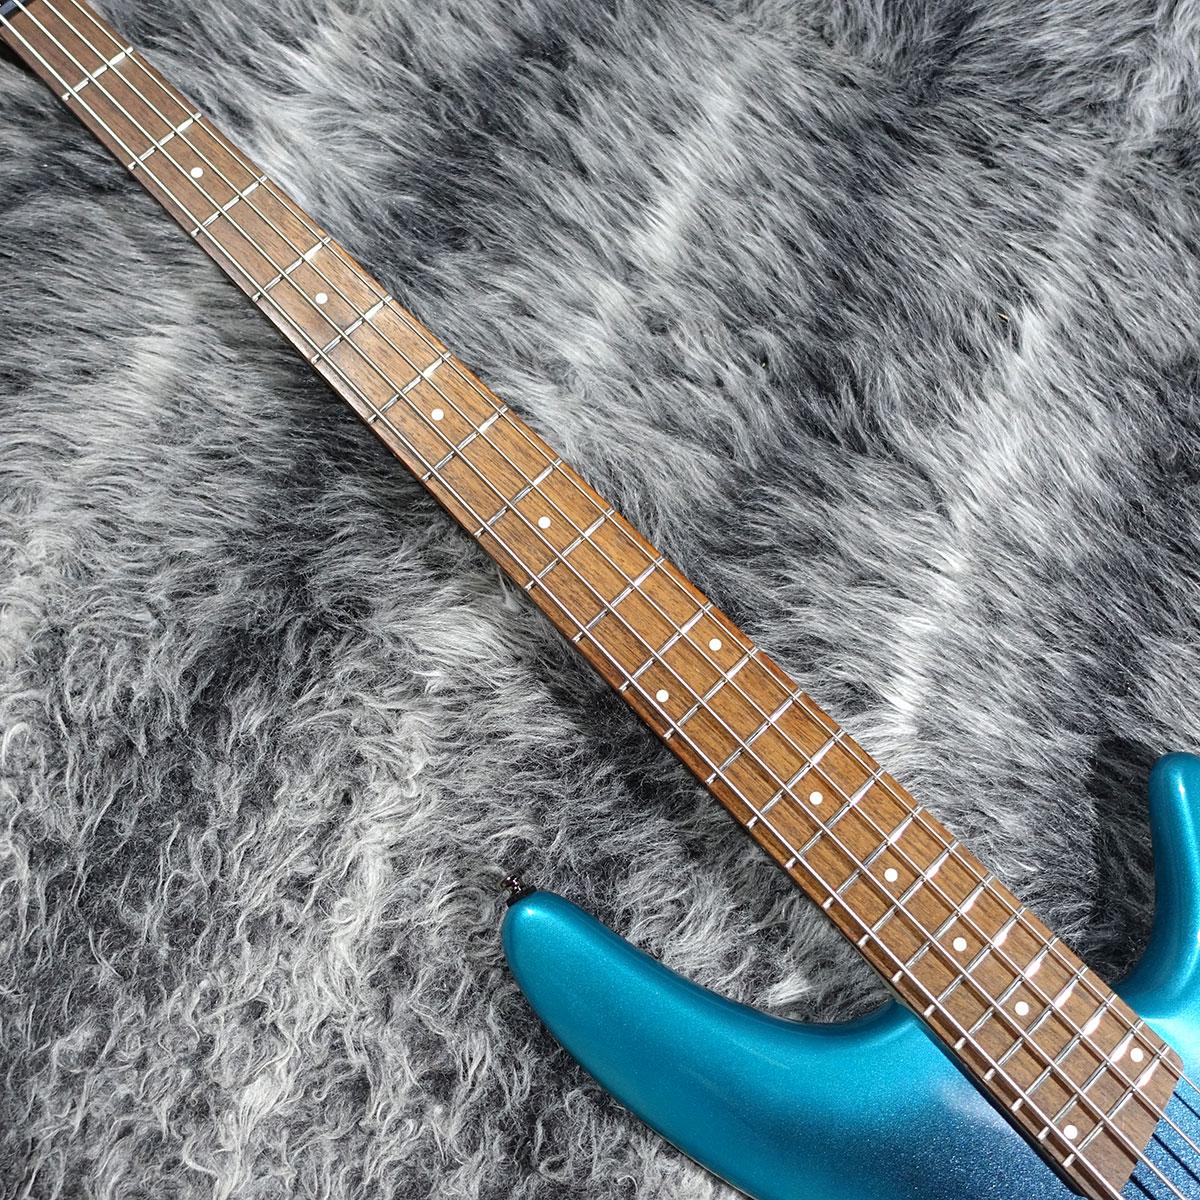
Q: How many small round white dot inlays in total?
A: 12